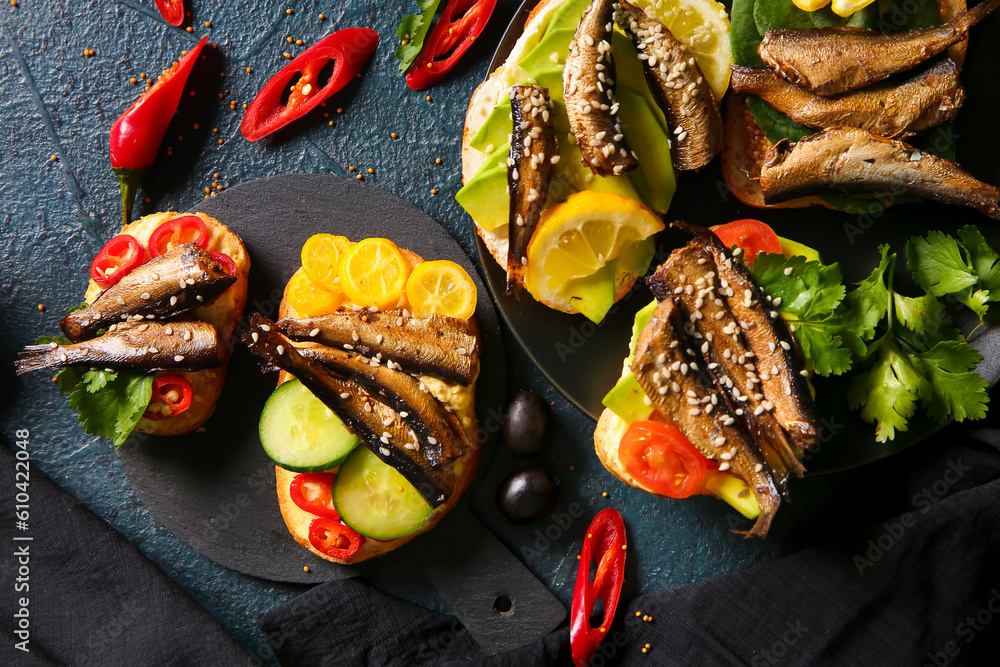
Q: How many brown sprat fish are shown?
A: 14